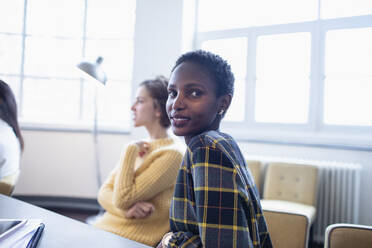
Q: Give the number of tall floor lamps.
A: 1